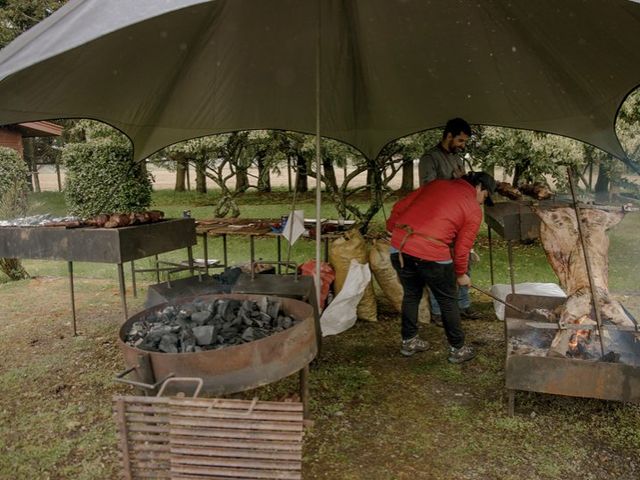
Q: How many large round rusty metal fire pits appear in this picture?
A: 1